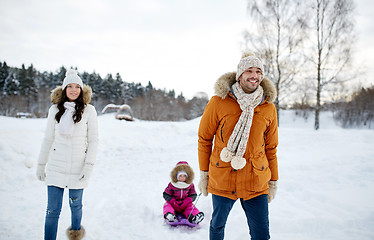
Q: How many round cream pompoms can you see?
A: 2